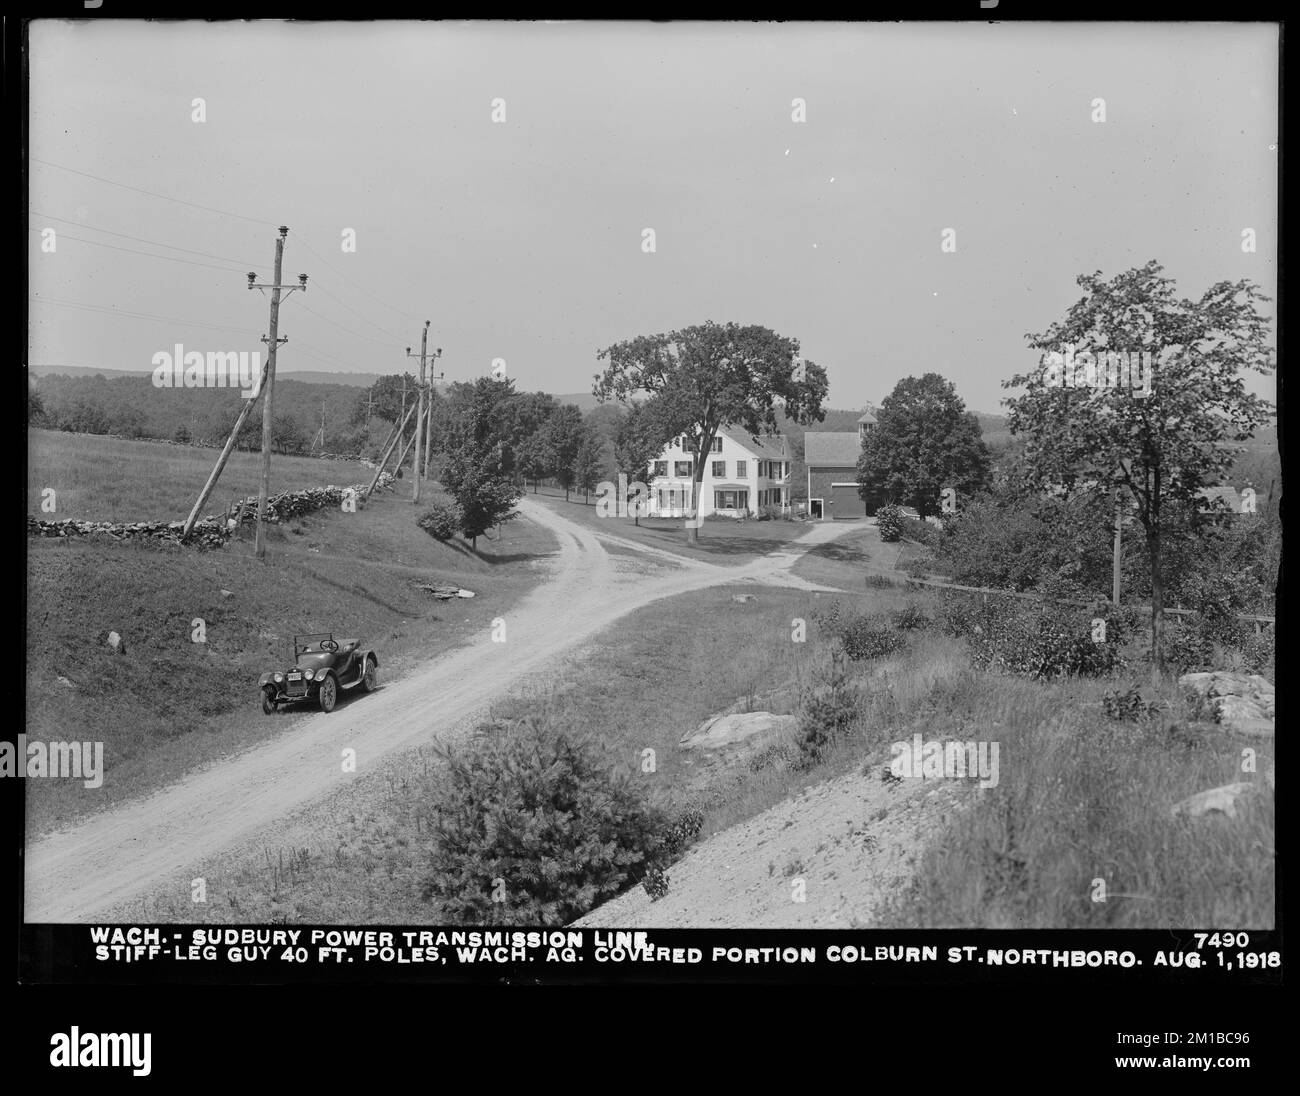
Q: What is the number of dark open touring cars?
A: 1